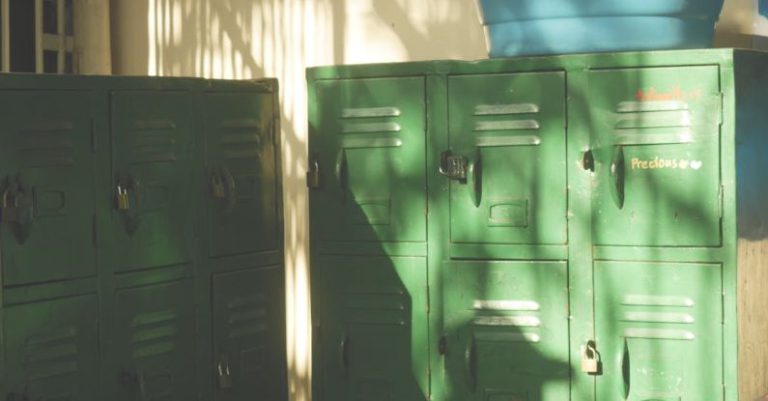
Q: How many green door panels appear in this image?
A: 12